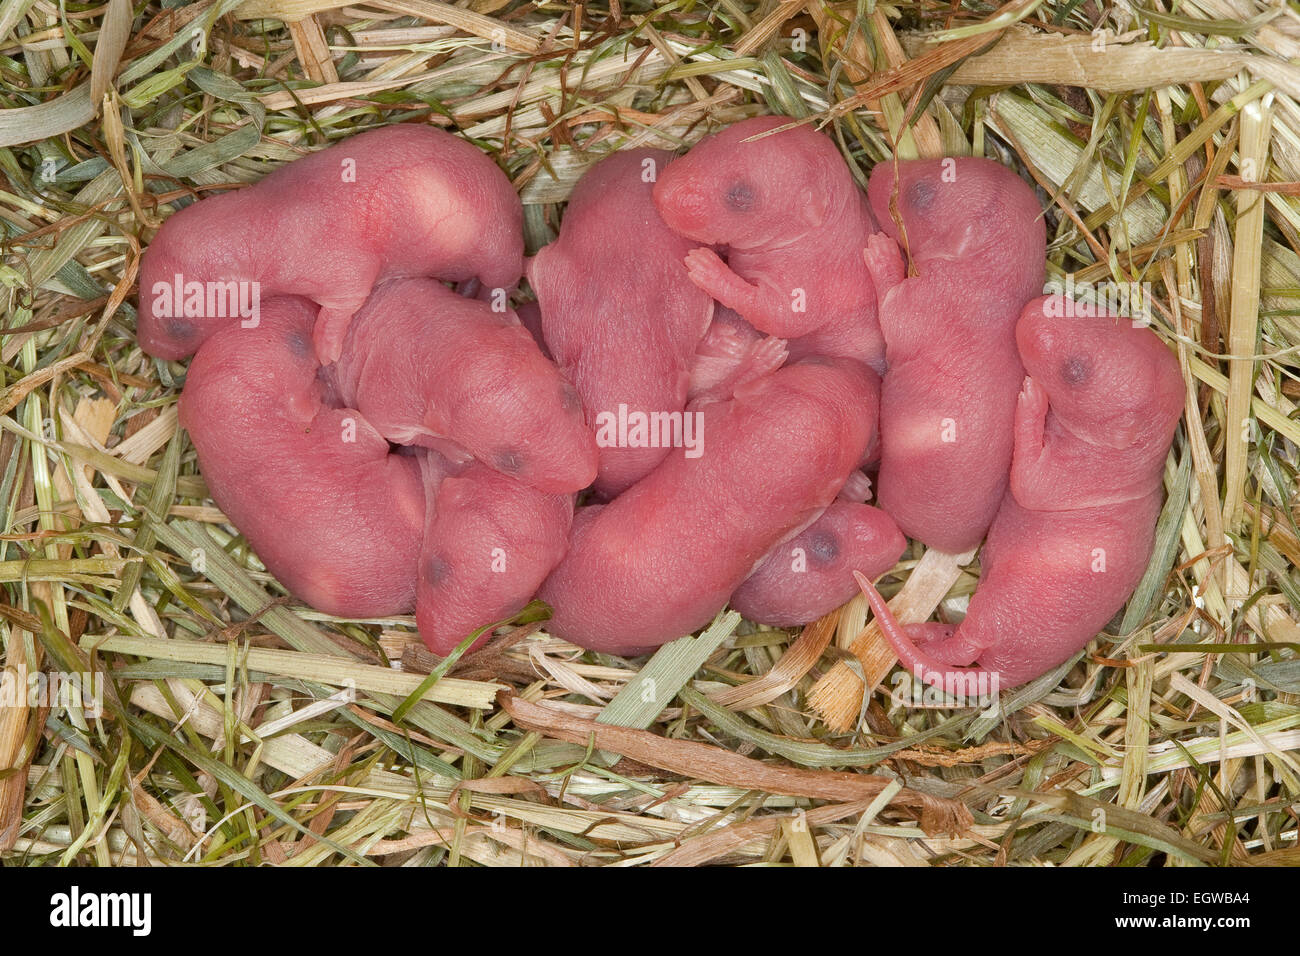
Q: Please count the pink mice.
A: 10